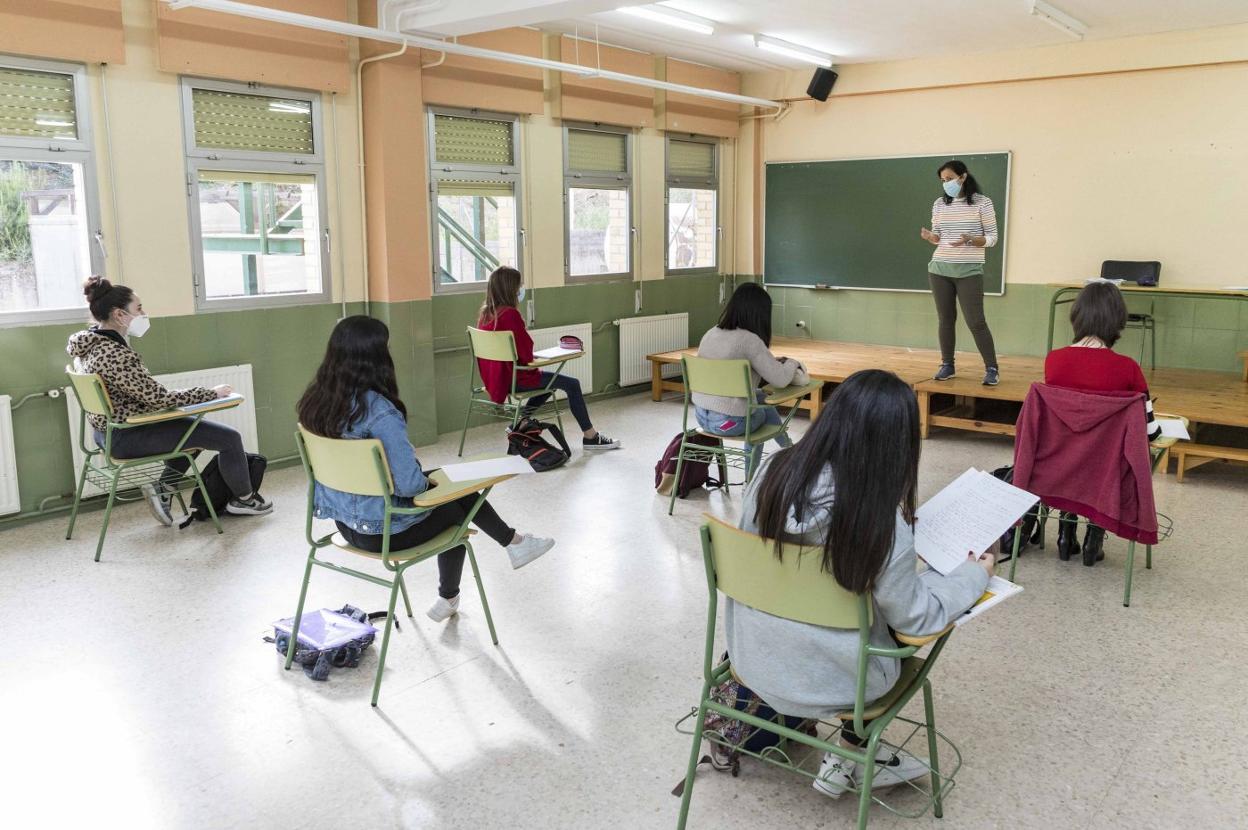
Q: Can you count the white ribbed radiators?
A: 4